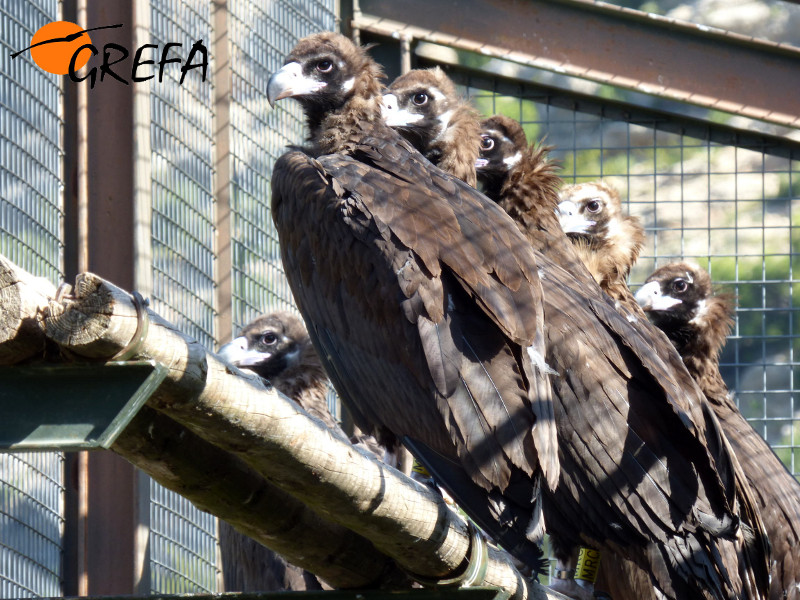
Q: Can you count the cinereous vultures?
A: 6